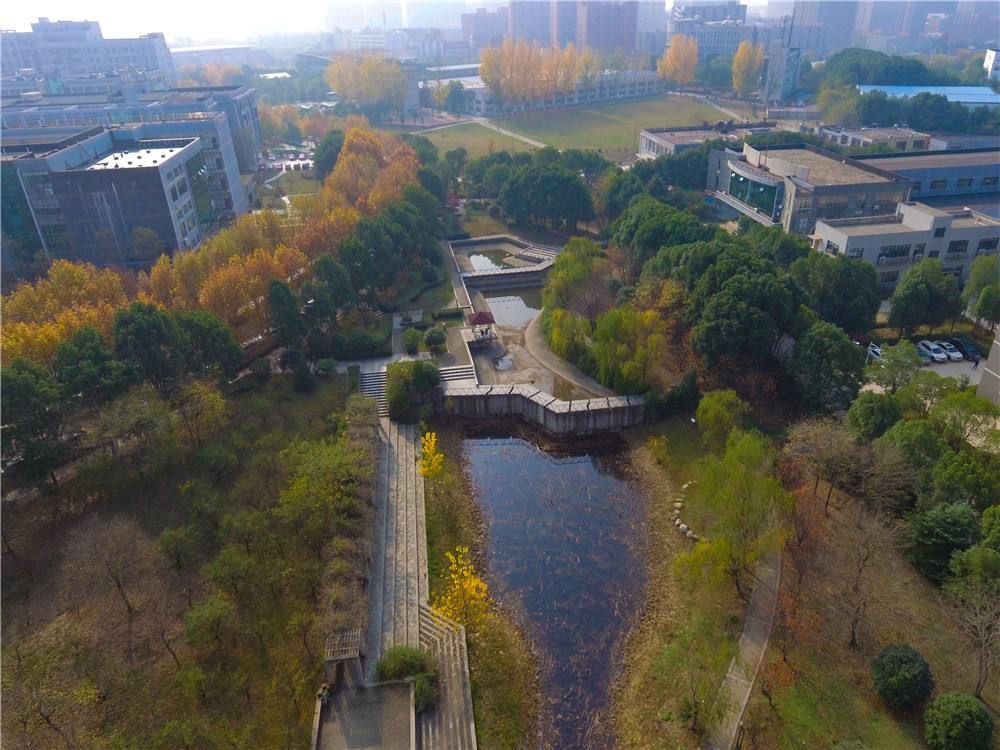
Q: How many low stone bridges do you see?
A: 2